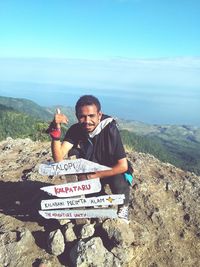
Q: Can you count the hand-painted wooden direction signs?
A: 4